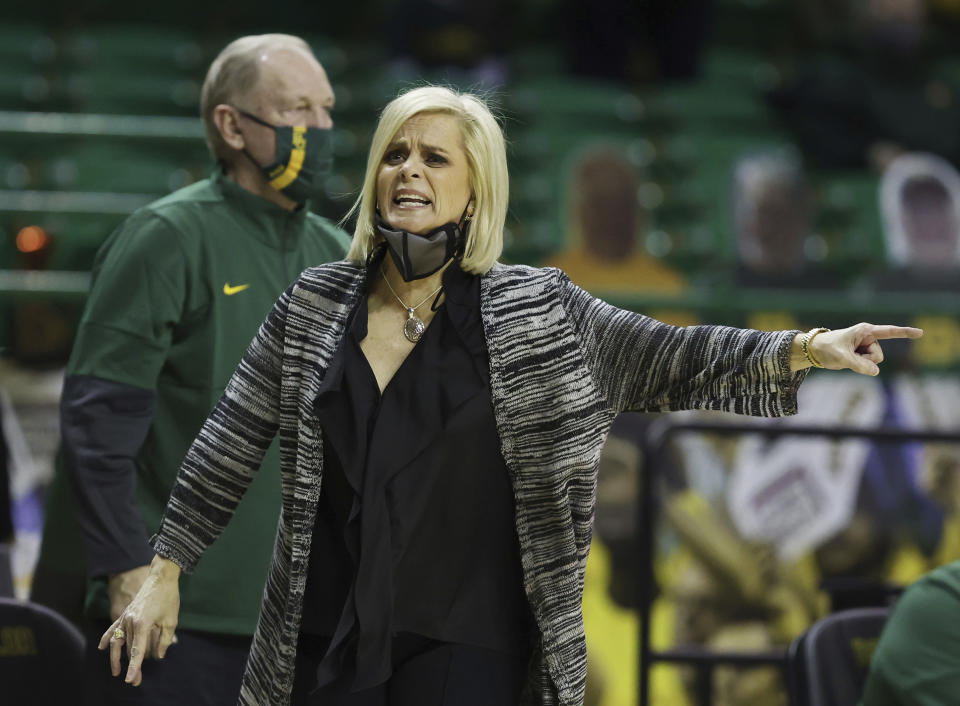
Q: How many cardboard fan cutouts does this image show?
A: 3